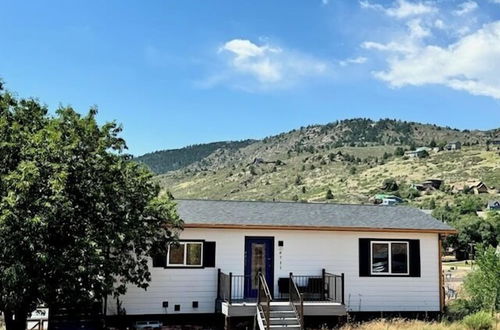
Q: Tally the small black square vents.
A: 3